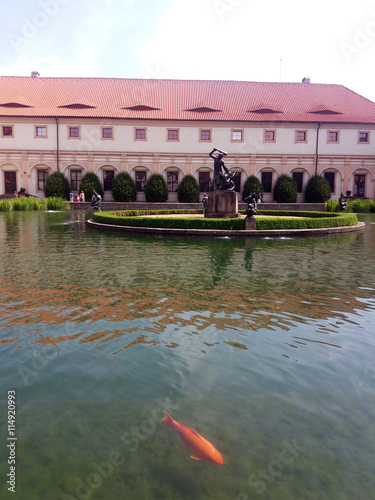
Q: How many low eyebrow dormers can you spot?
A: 6